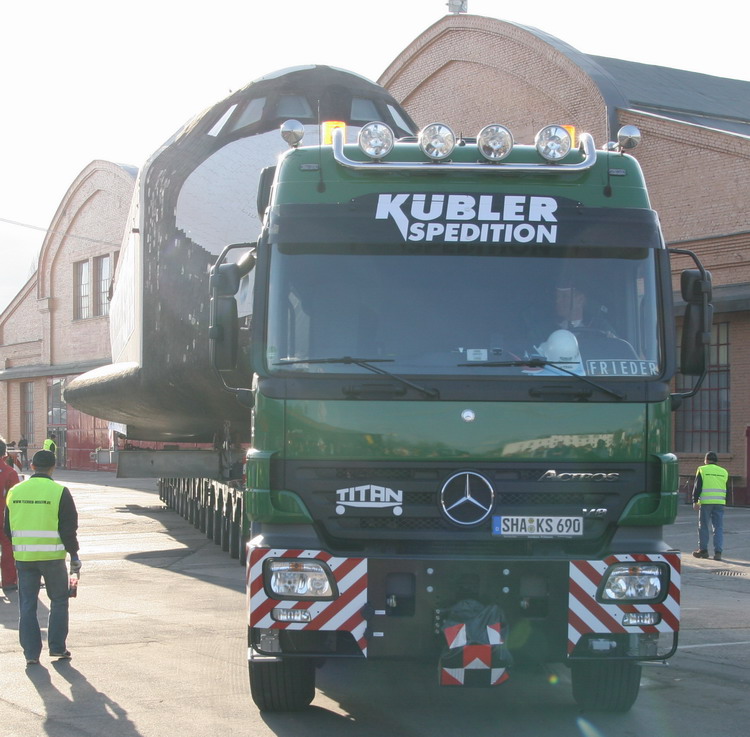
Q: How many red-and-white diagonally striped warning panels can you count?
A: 2